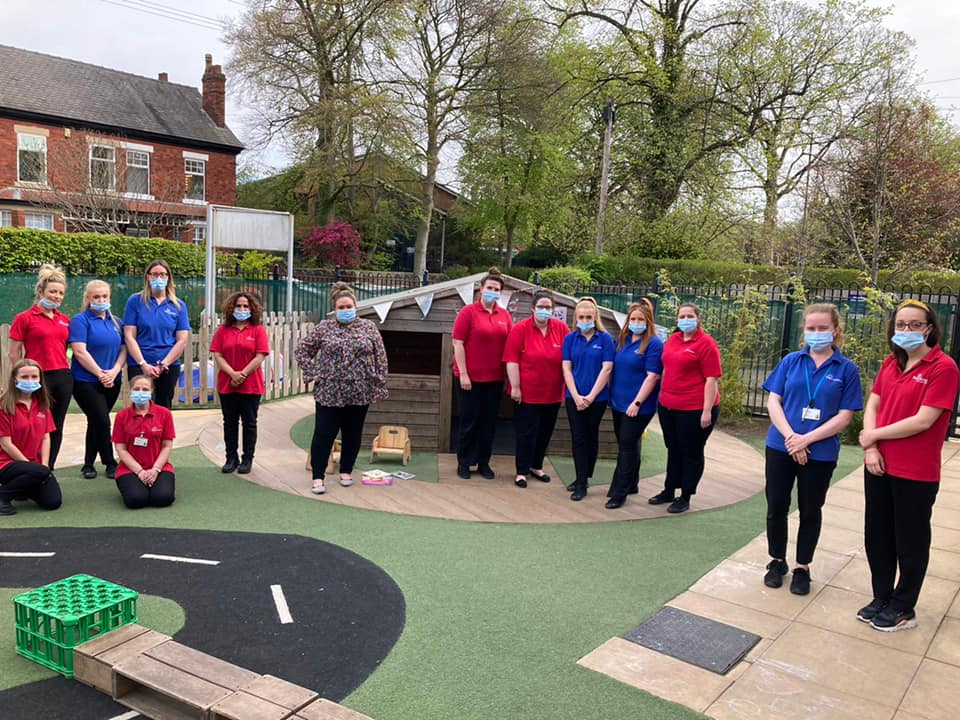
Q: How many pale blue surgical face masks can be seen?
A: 14